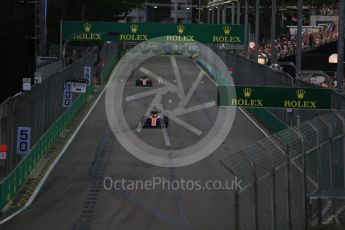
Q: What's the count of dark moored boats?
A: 0